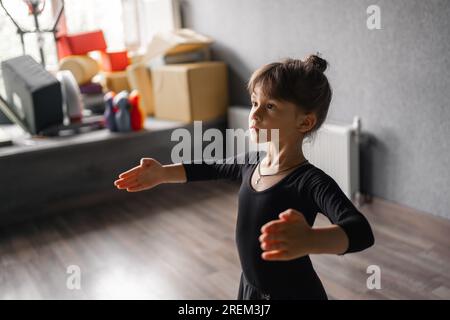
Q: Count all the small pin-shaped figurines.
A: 3